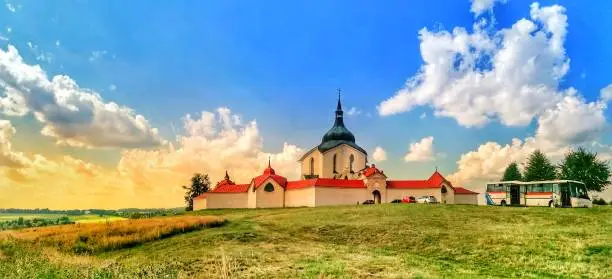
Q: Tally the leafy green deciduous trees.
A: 4